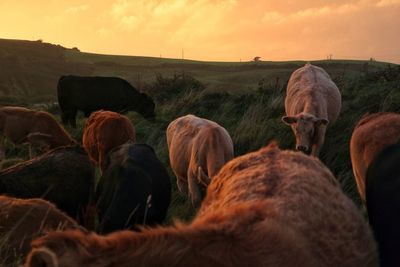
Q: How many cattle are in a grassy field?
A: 11